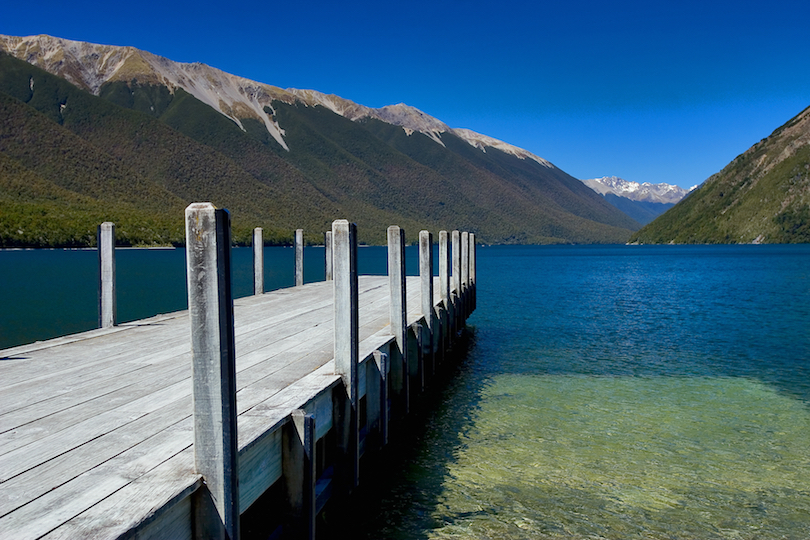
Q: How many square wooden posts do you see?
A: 12